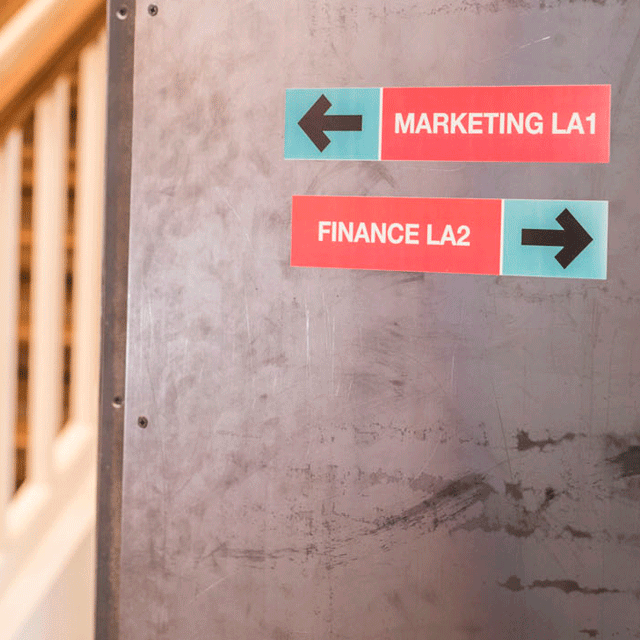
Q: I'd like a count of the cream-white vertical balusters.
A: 3